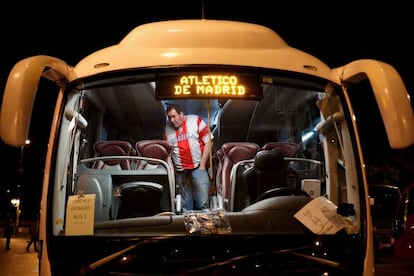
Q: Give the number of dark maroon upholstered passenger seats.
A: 4